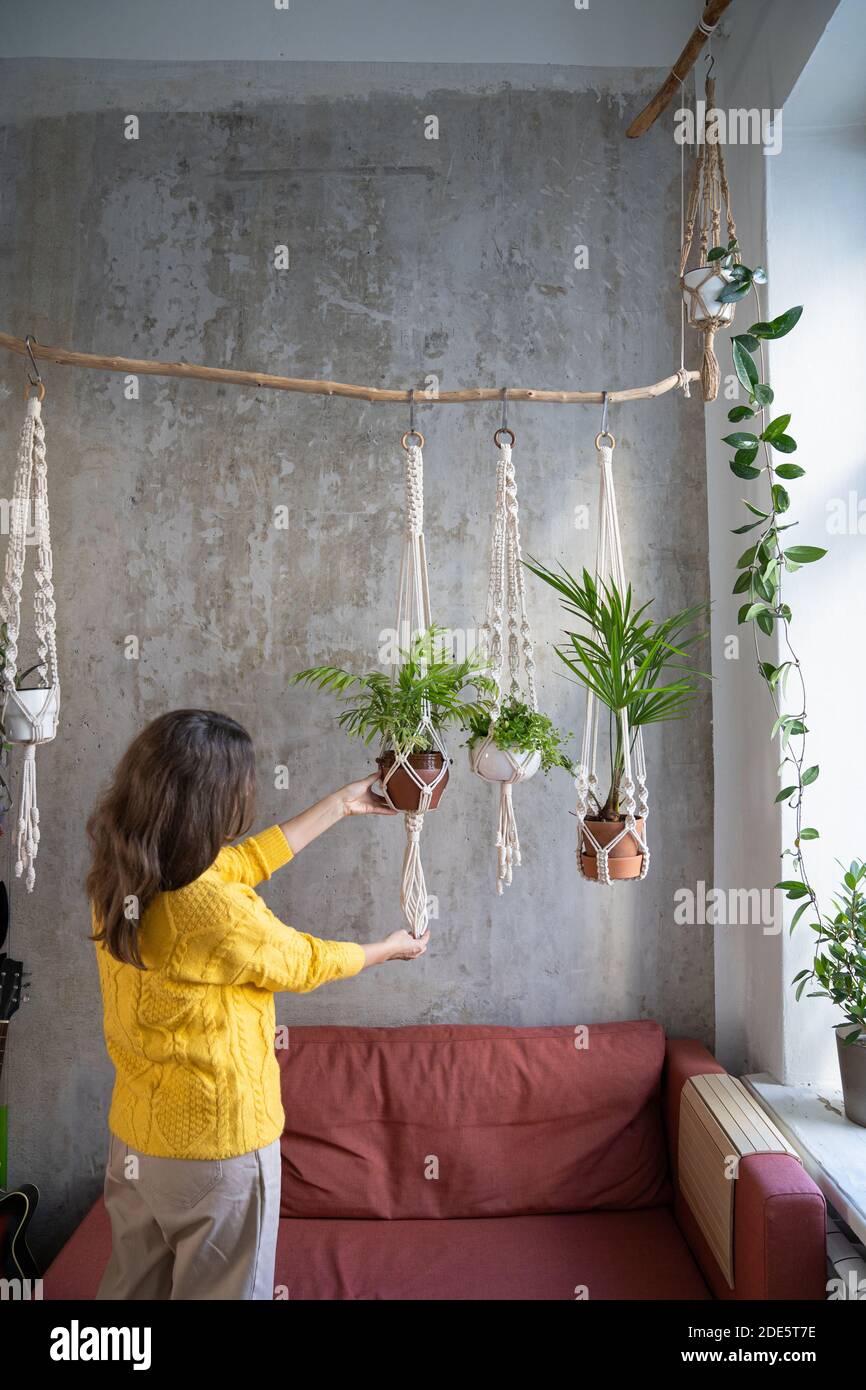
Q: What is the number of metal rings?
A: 4